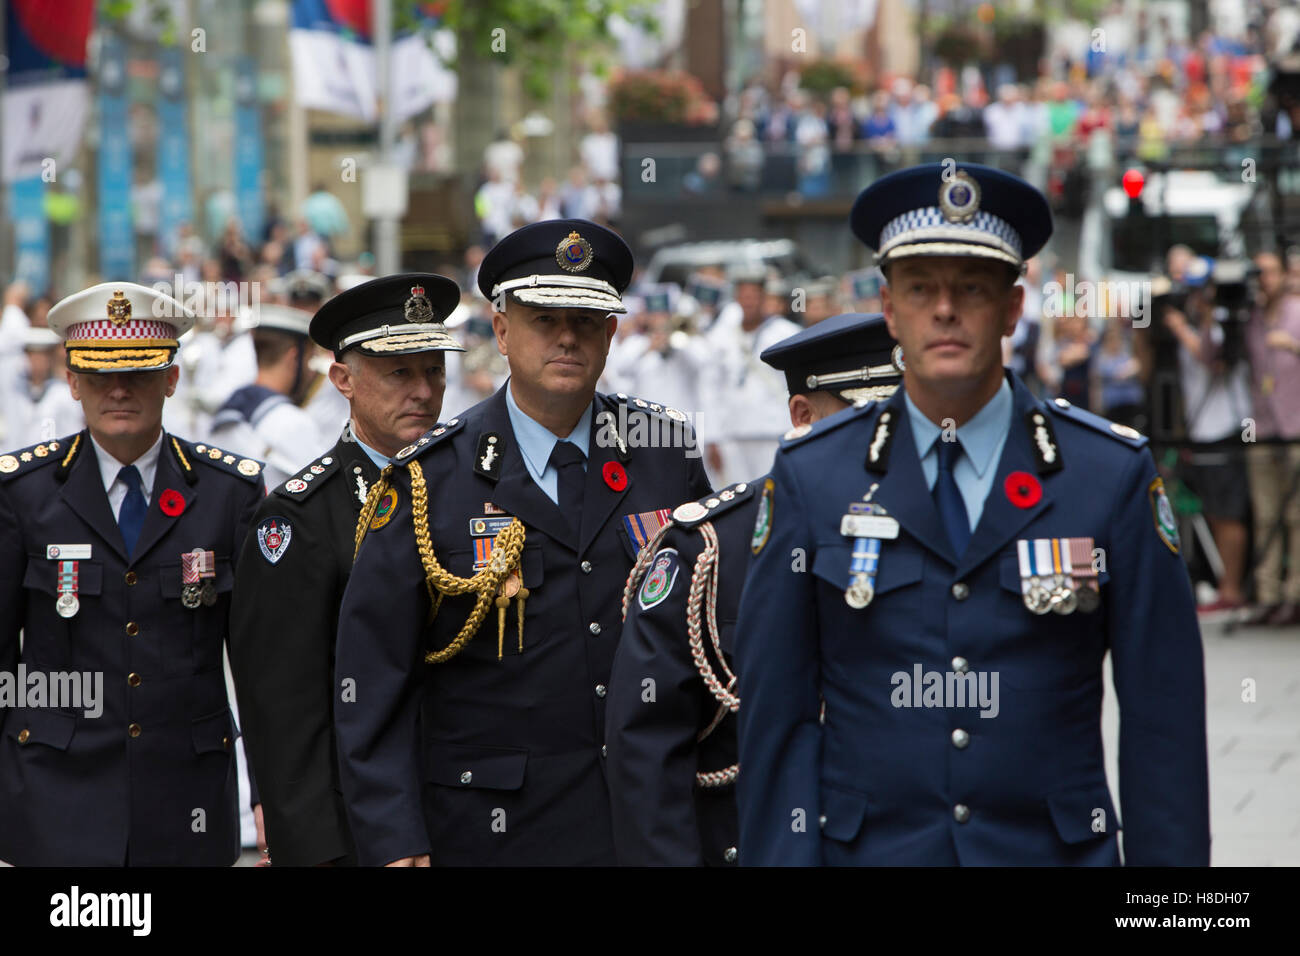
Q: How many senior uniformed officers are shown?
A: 5